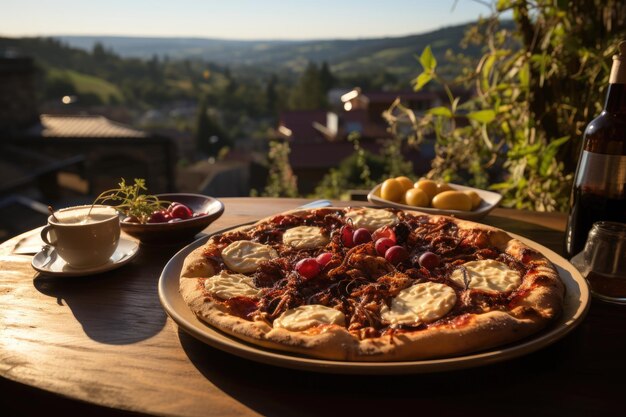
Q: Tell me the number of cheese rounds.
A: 7